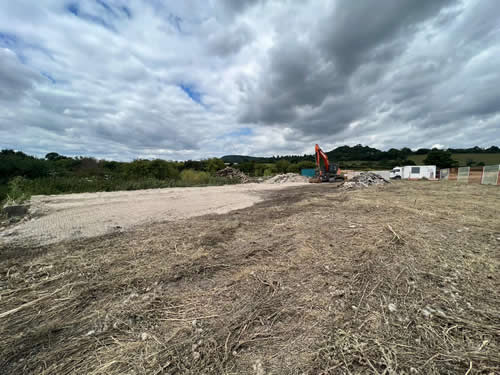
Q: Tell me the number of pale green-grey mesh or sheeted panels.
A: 3